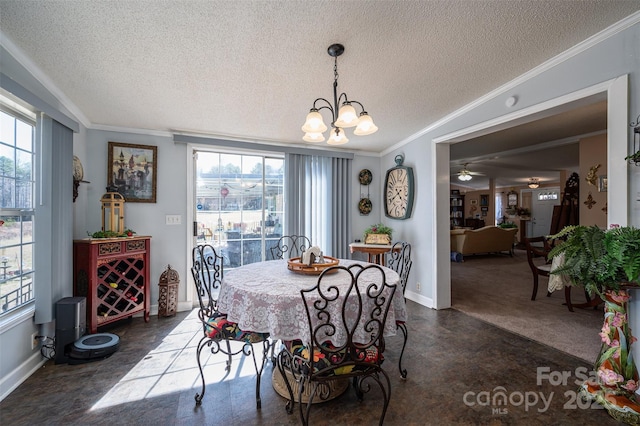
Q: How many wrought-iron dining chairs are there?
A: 4